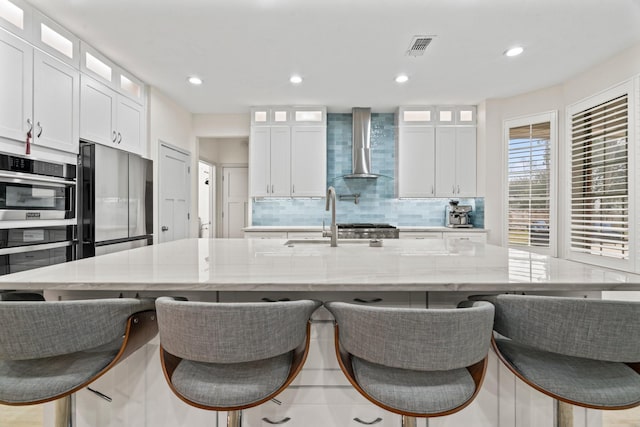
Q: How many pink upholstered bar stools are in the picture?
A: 0